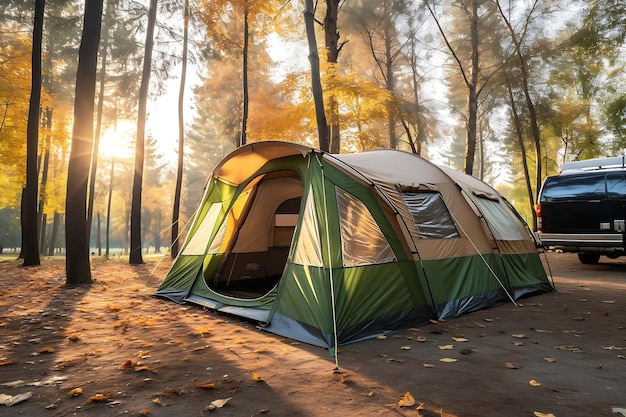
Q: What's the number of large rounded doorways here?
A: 1